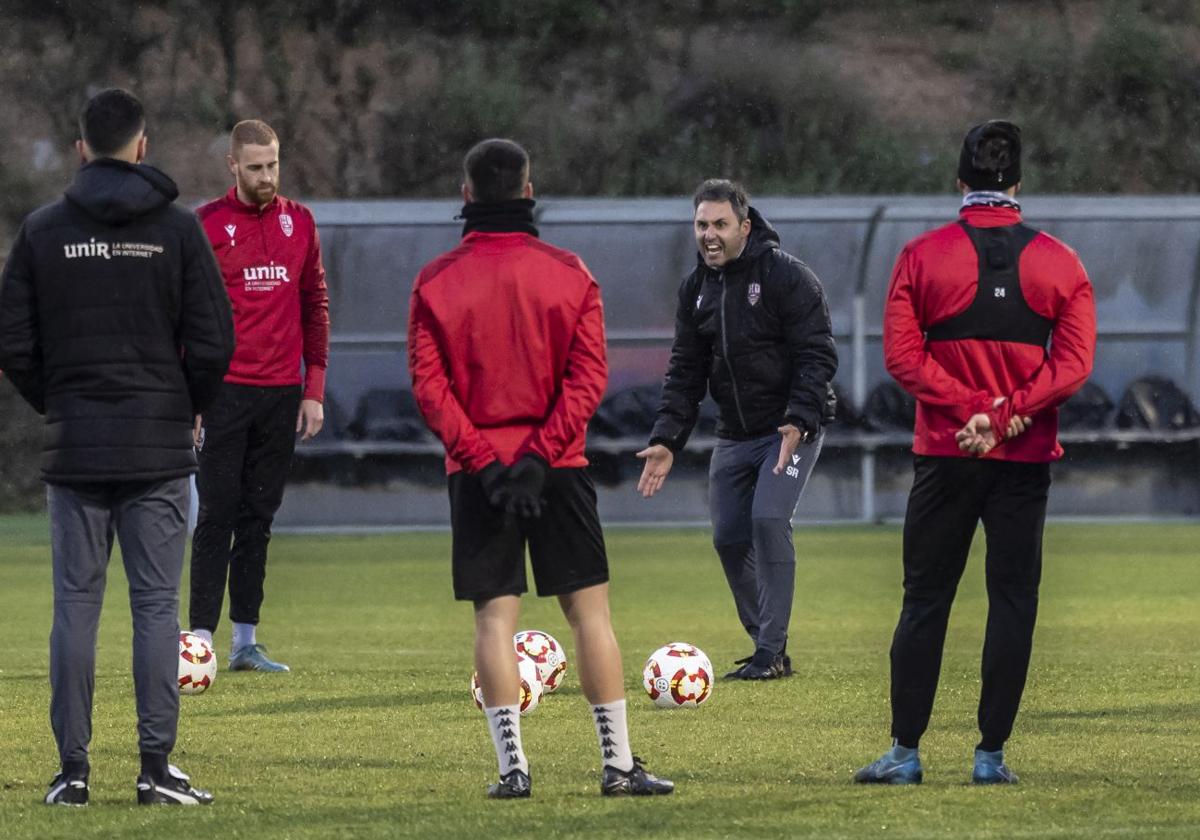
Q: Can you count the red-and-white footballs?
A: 4